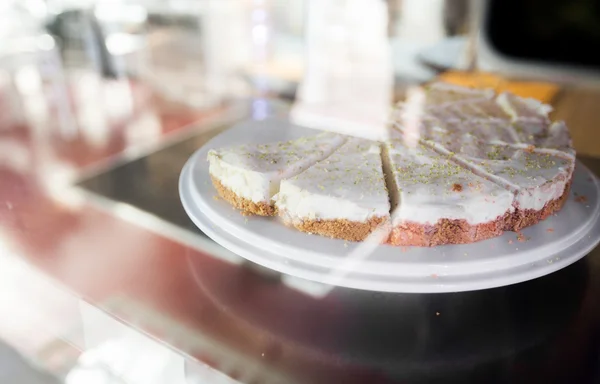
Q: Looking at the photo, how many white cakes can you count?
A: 1